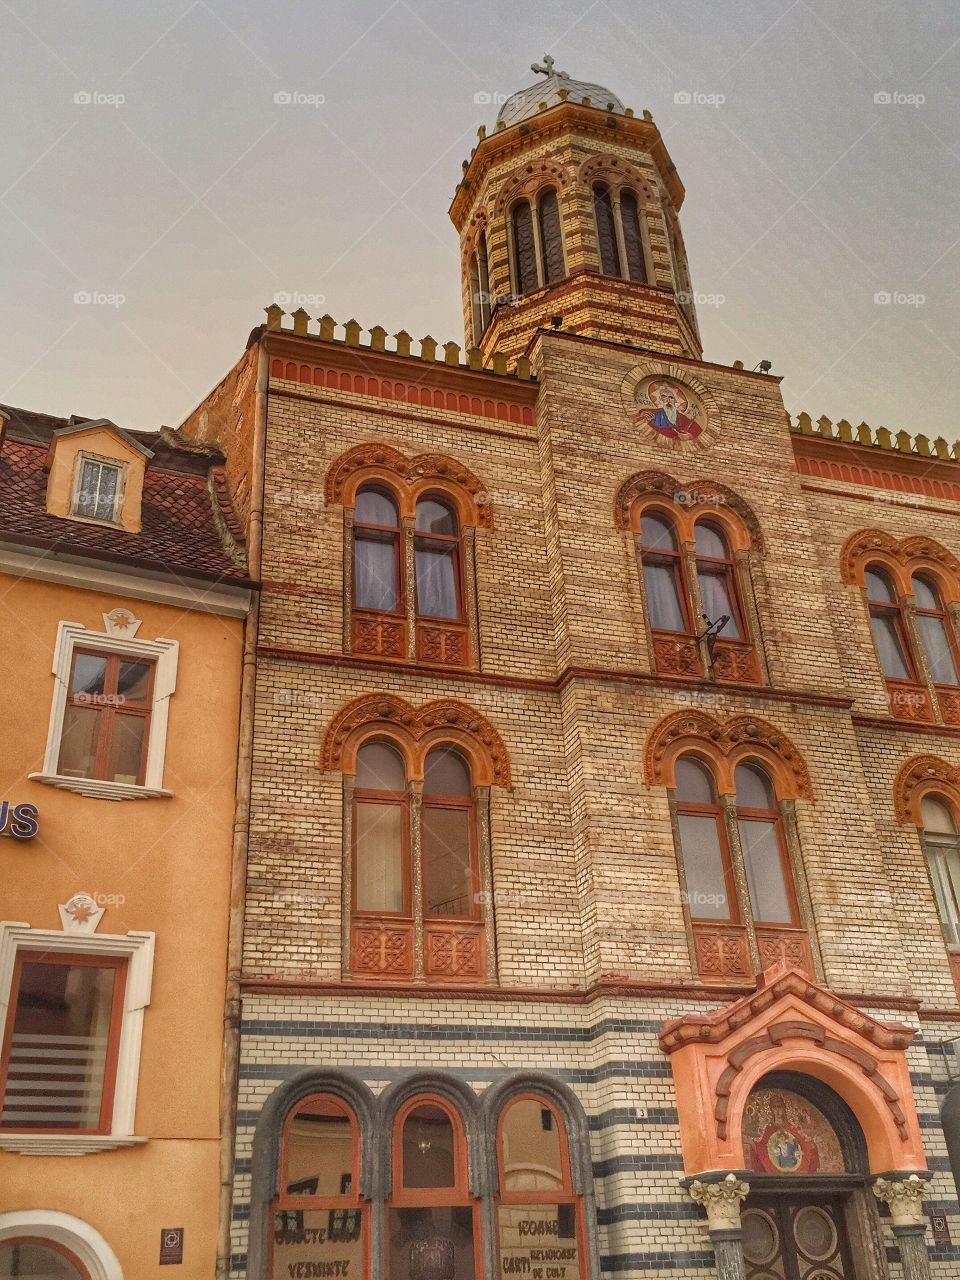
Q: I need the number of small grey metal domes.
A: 1